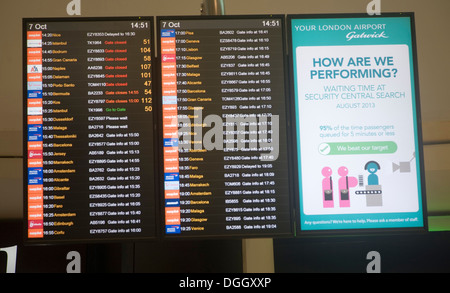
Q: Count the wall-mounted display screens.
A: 3